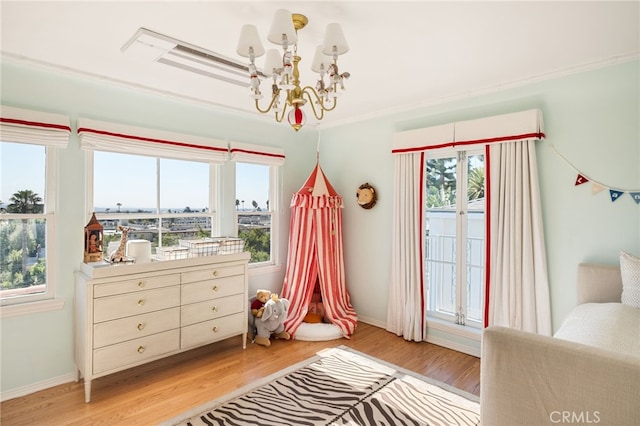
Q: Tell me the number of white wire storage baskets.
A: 3